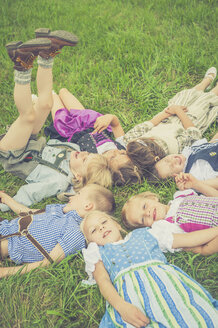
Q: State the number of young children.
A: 7